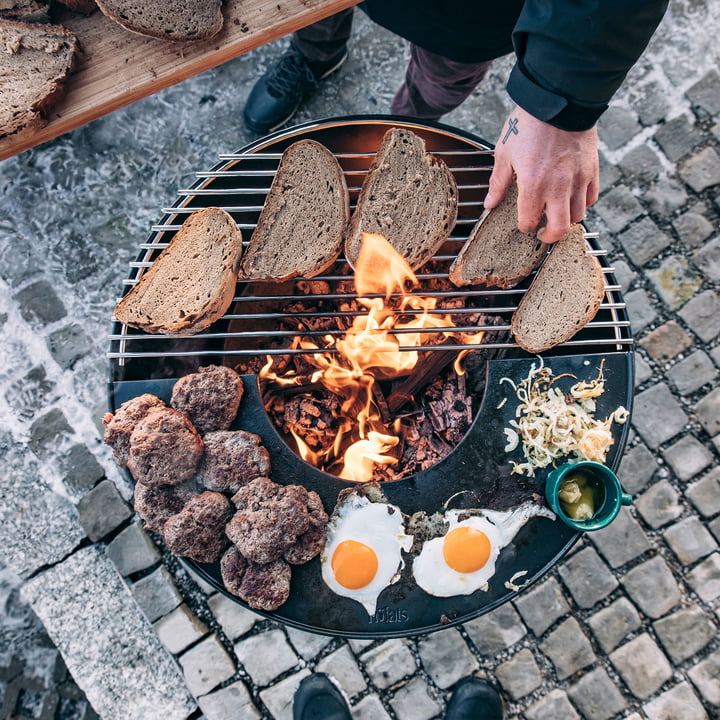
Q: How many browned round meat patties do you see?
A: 9